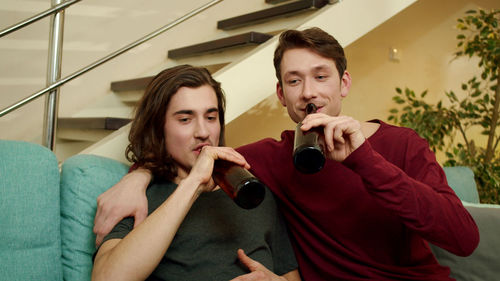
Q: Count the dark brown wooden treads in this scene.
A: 5